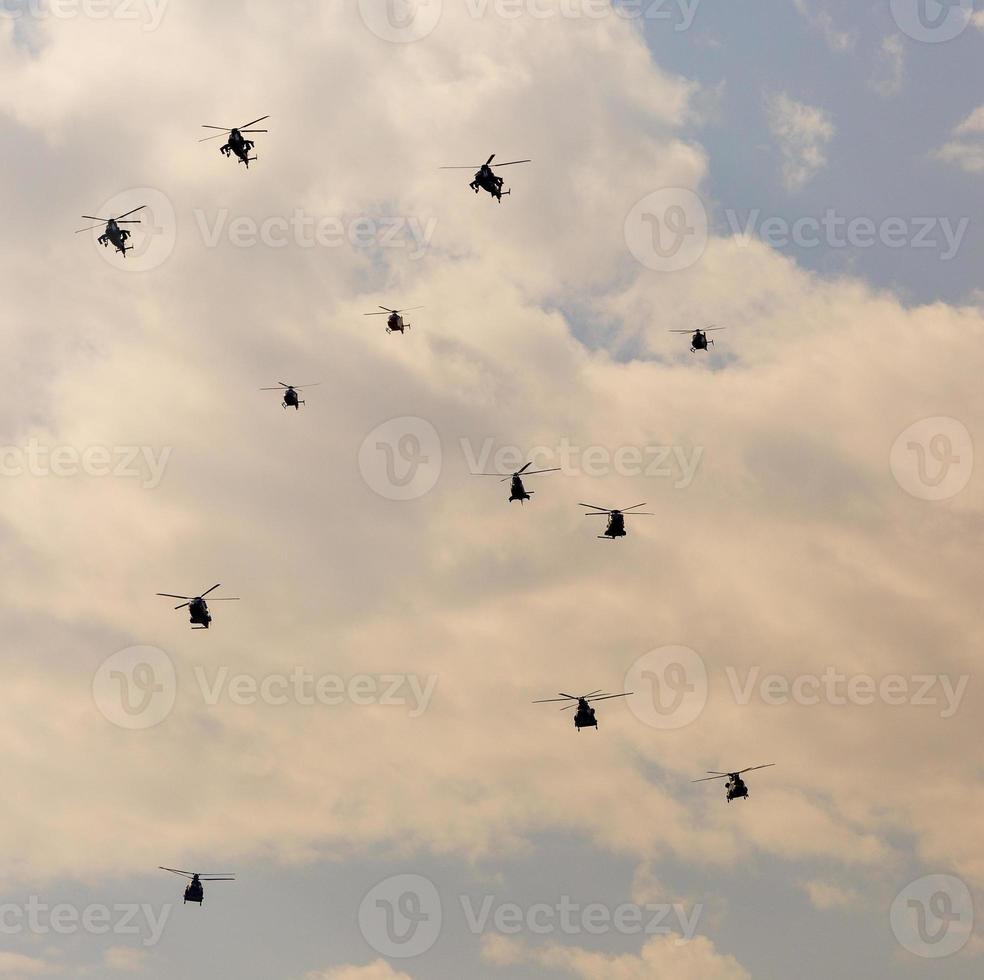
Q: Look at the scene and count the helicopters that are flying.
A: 12